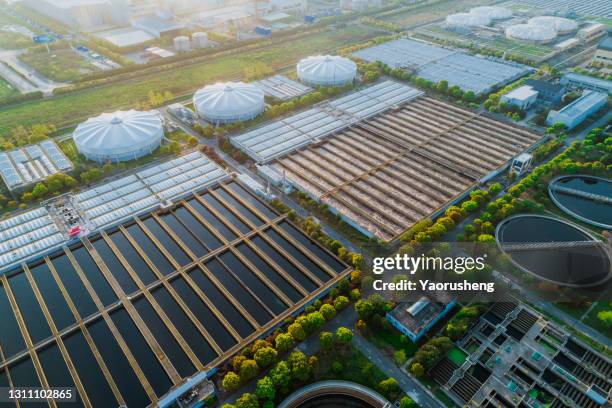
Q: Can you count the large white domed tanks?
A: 3